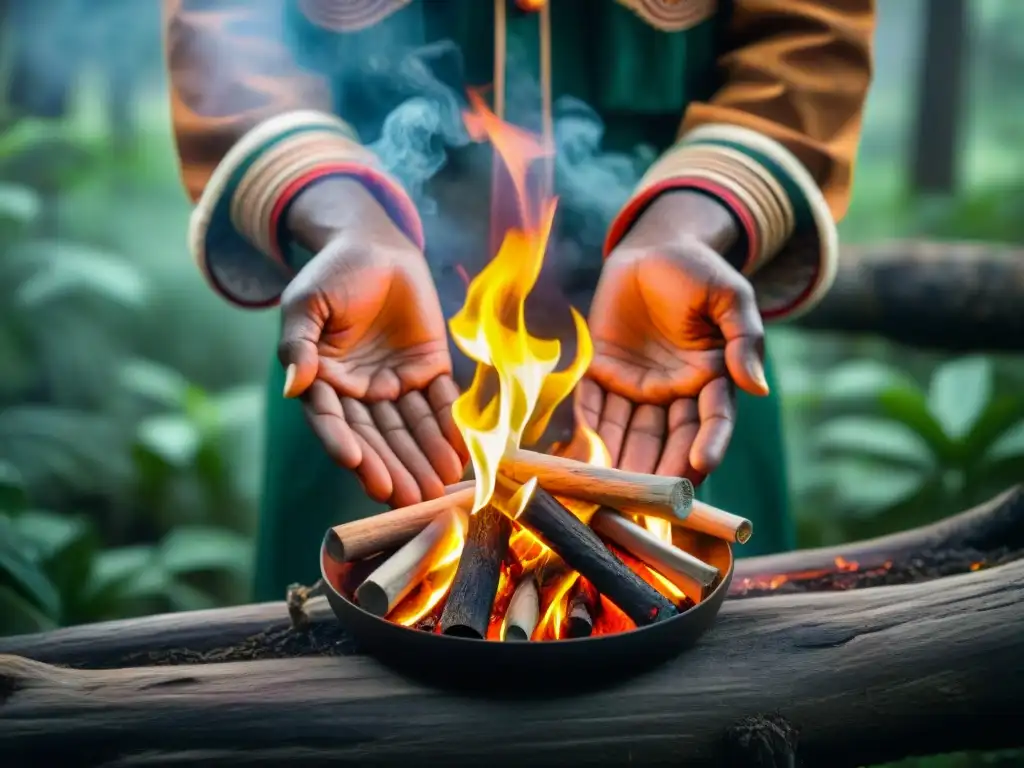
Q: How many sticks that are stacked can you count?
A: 9